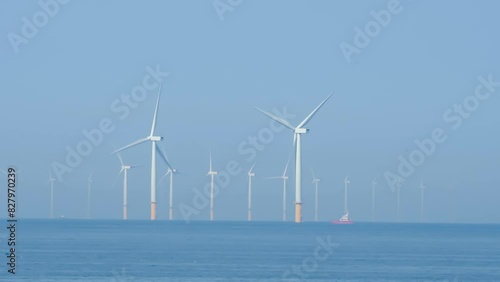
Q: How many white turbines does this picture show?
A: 14